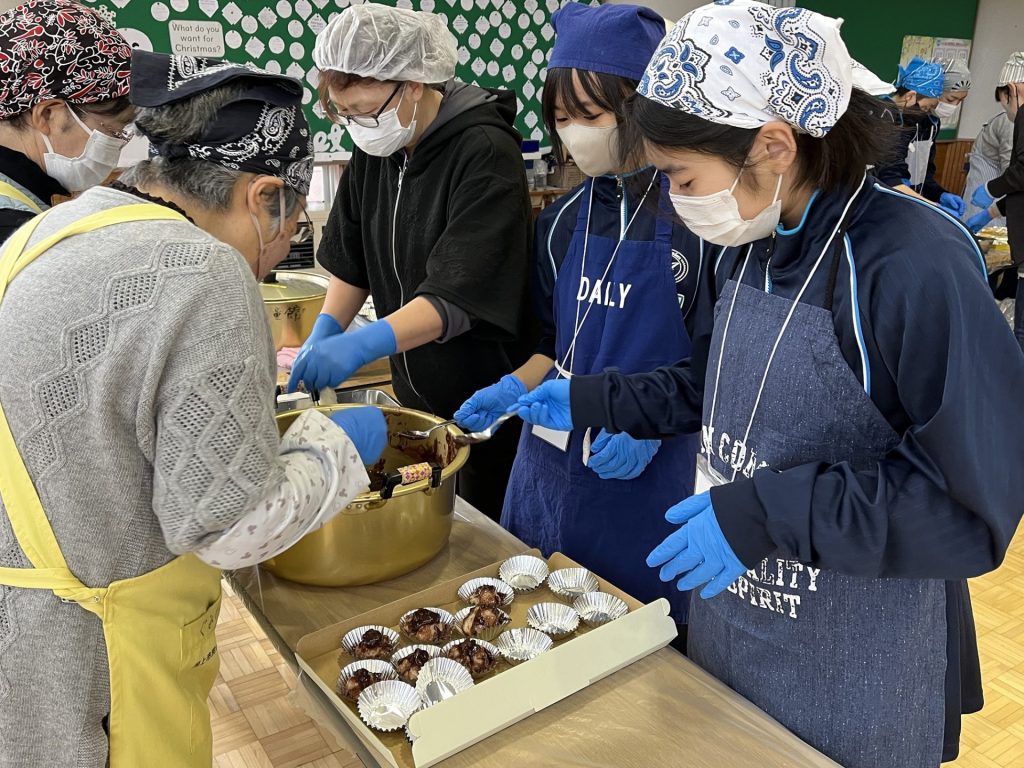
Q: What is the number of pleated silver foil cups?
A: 15